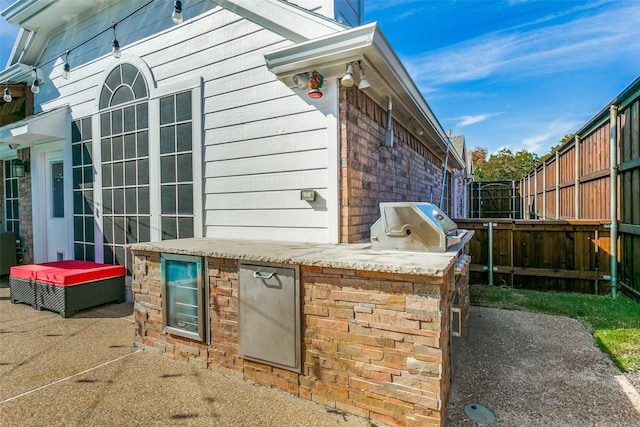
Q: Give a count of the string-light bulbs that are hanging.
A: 5